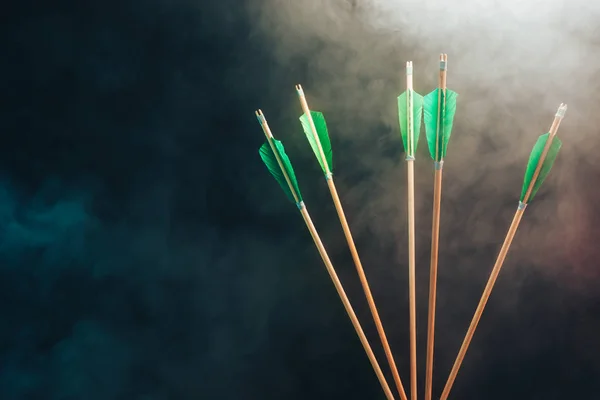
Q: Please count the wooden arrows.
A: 5